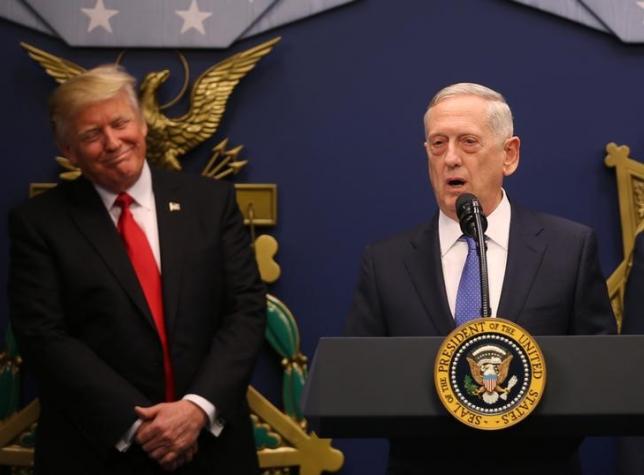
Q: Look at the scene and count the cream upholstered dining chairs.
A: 0